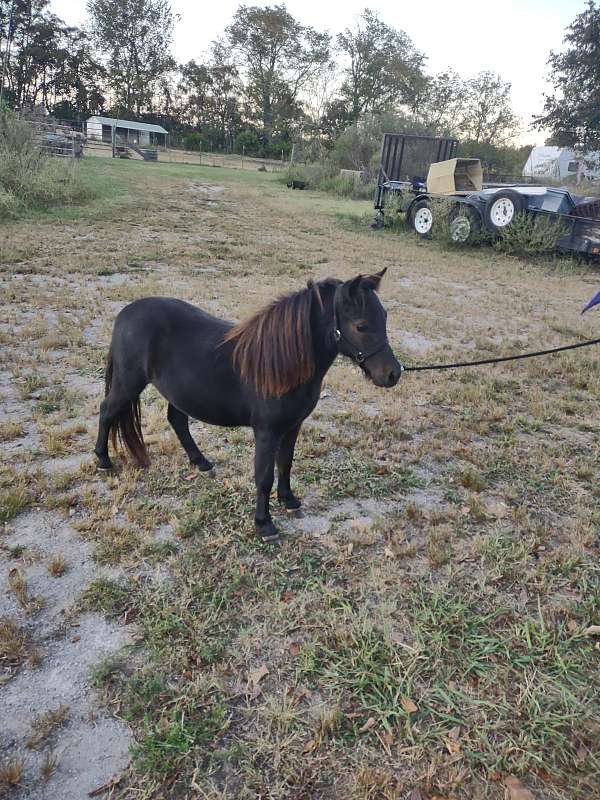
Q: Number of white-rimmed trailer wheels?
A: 3